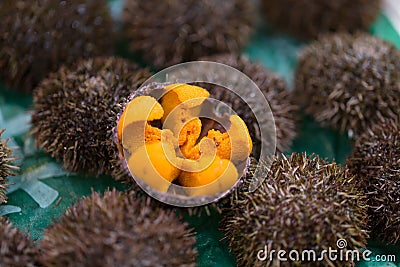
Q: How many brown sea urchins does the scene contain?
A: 11